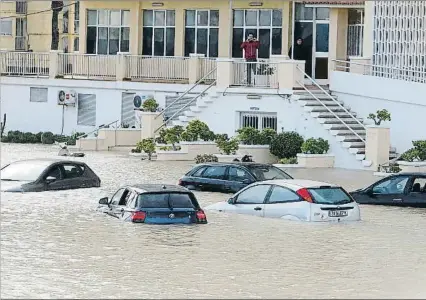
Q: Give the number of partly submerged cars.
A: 5